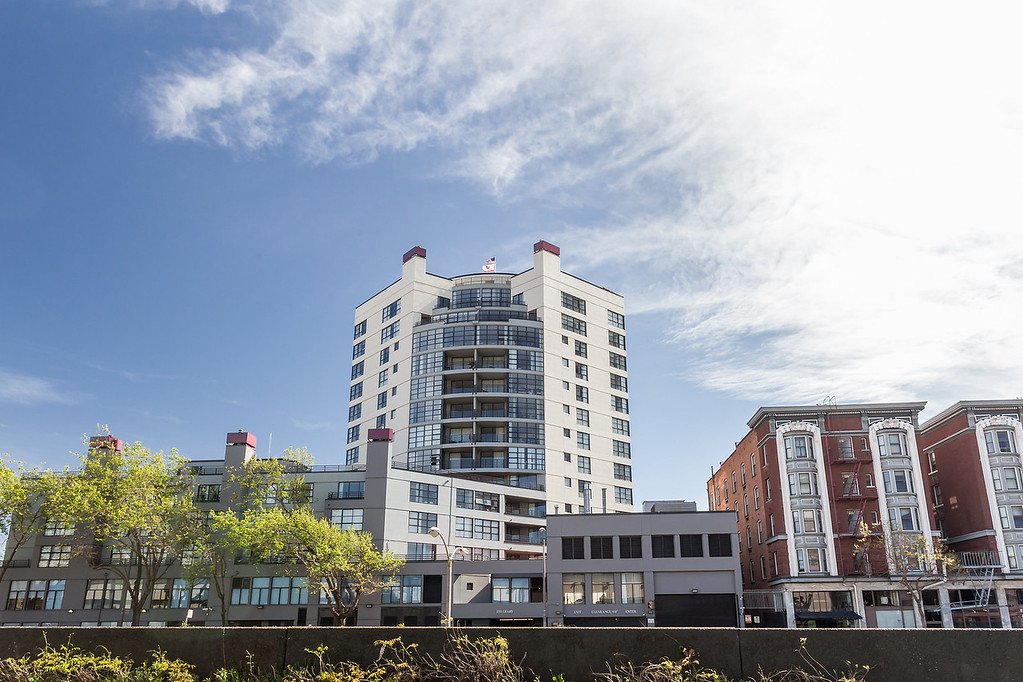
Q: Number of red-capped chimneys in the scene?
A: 5